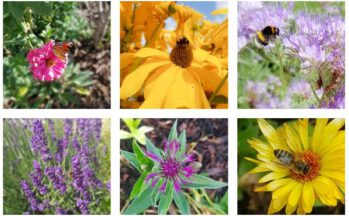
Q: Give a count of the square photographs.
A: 6